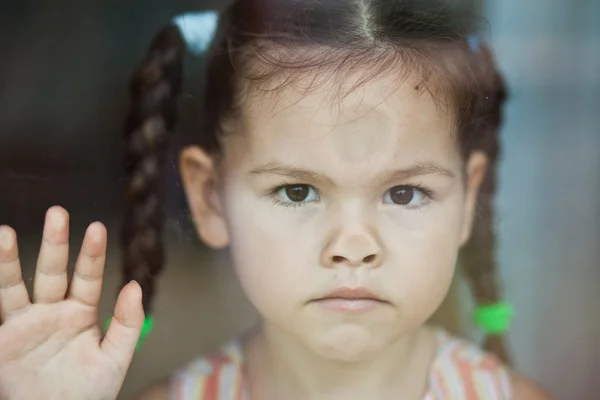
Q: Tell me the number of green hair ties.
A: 2